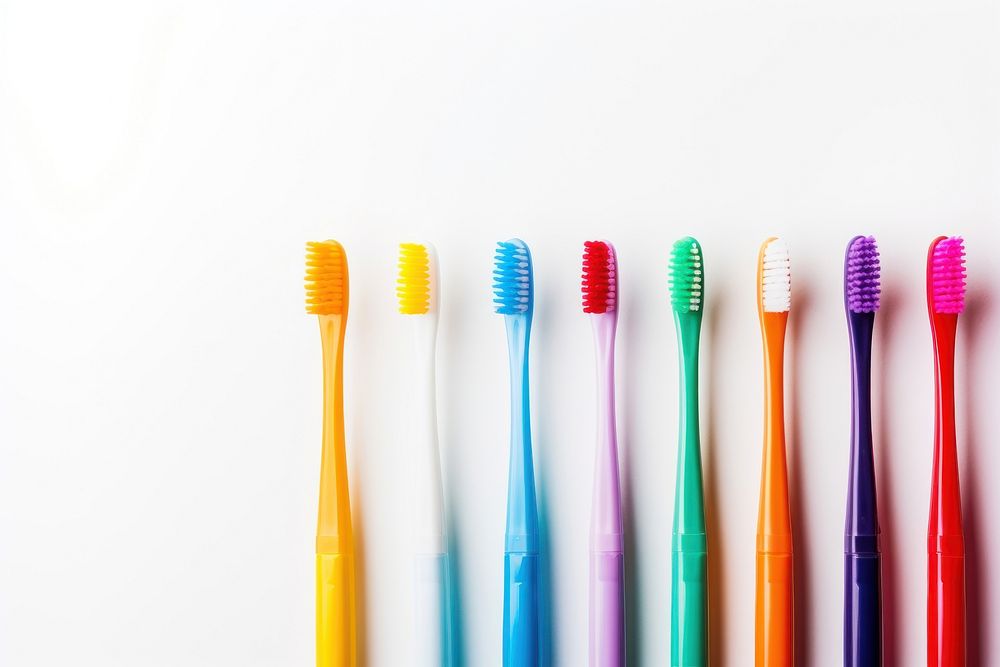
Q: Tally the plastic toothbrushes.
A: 8